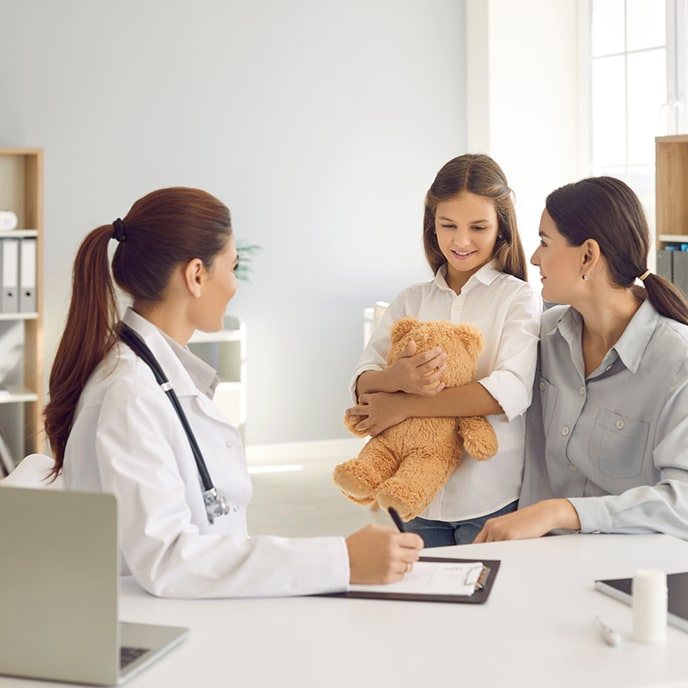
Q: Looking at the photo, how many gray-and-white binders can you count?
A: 2